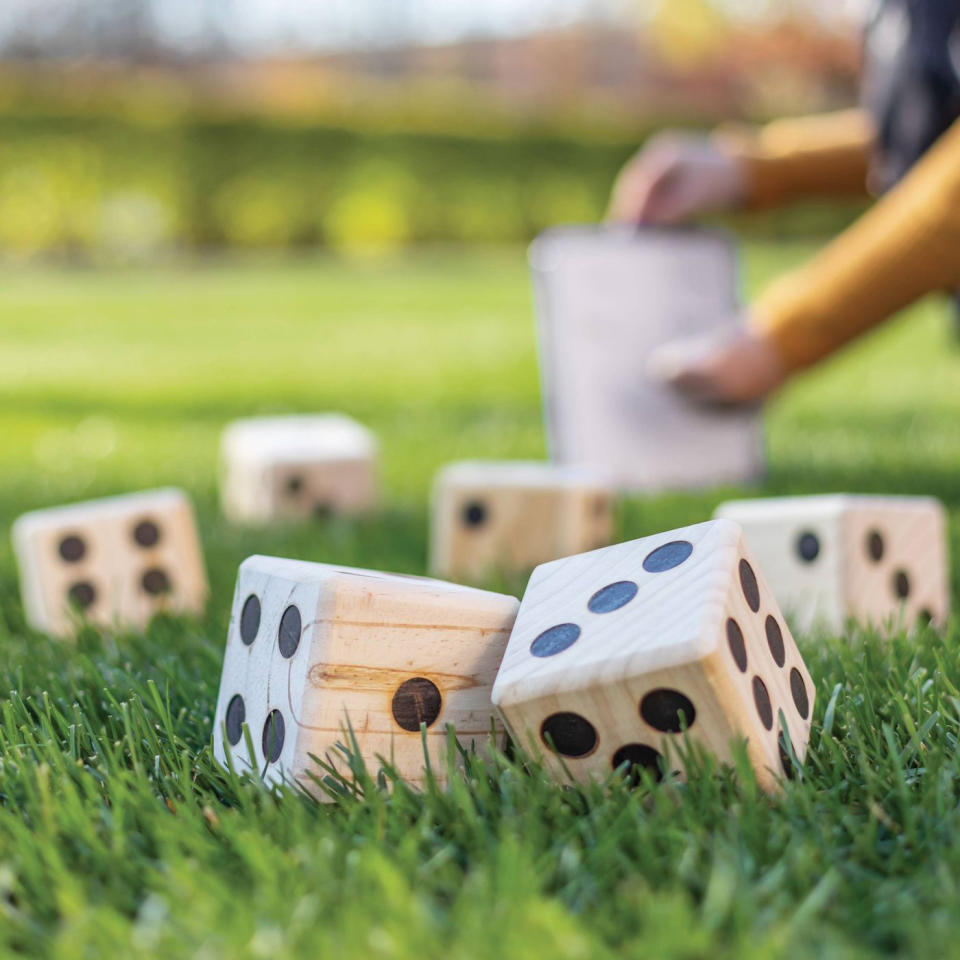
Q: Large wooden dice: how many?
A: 6